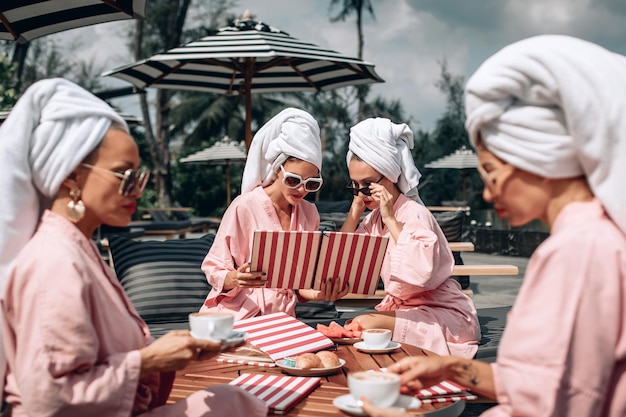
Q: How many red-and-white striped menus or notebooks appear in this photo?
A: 4